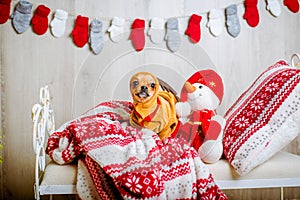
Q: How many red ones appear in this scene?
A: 7